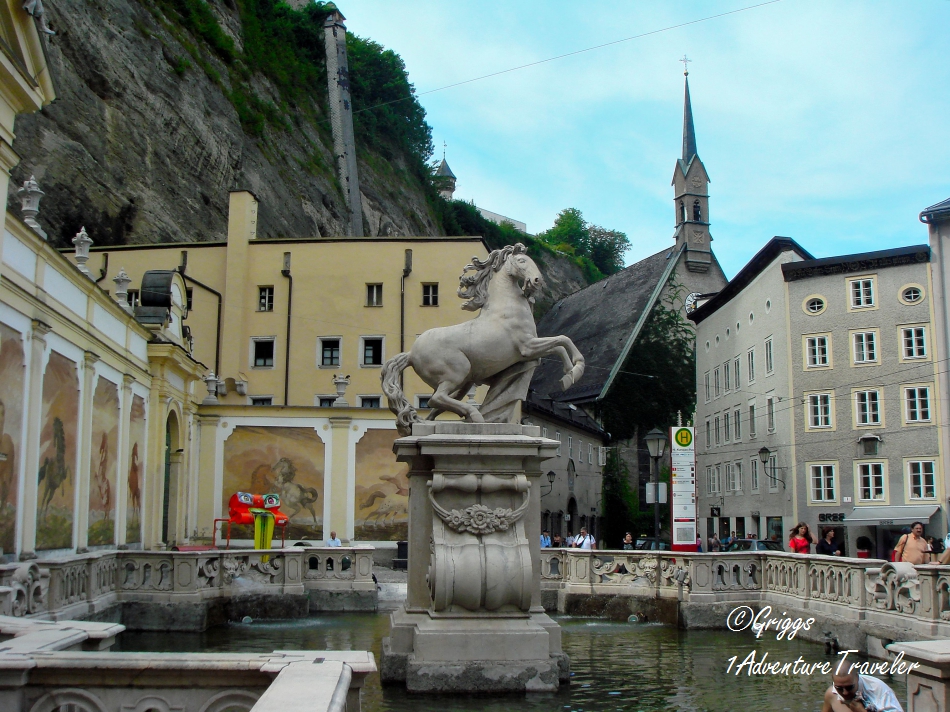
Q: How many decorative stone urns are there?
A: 5